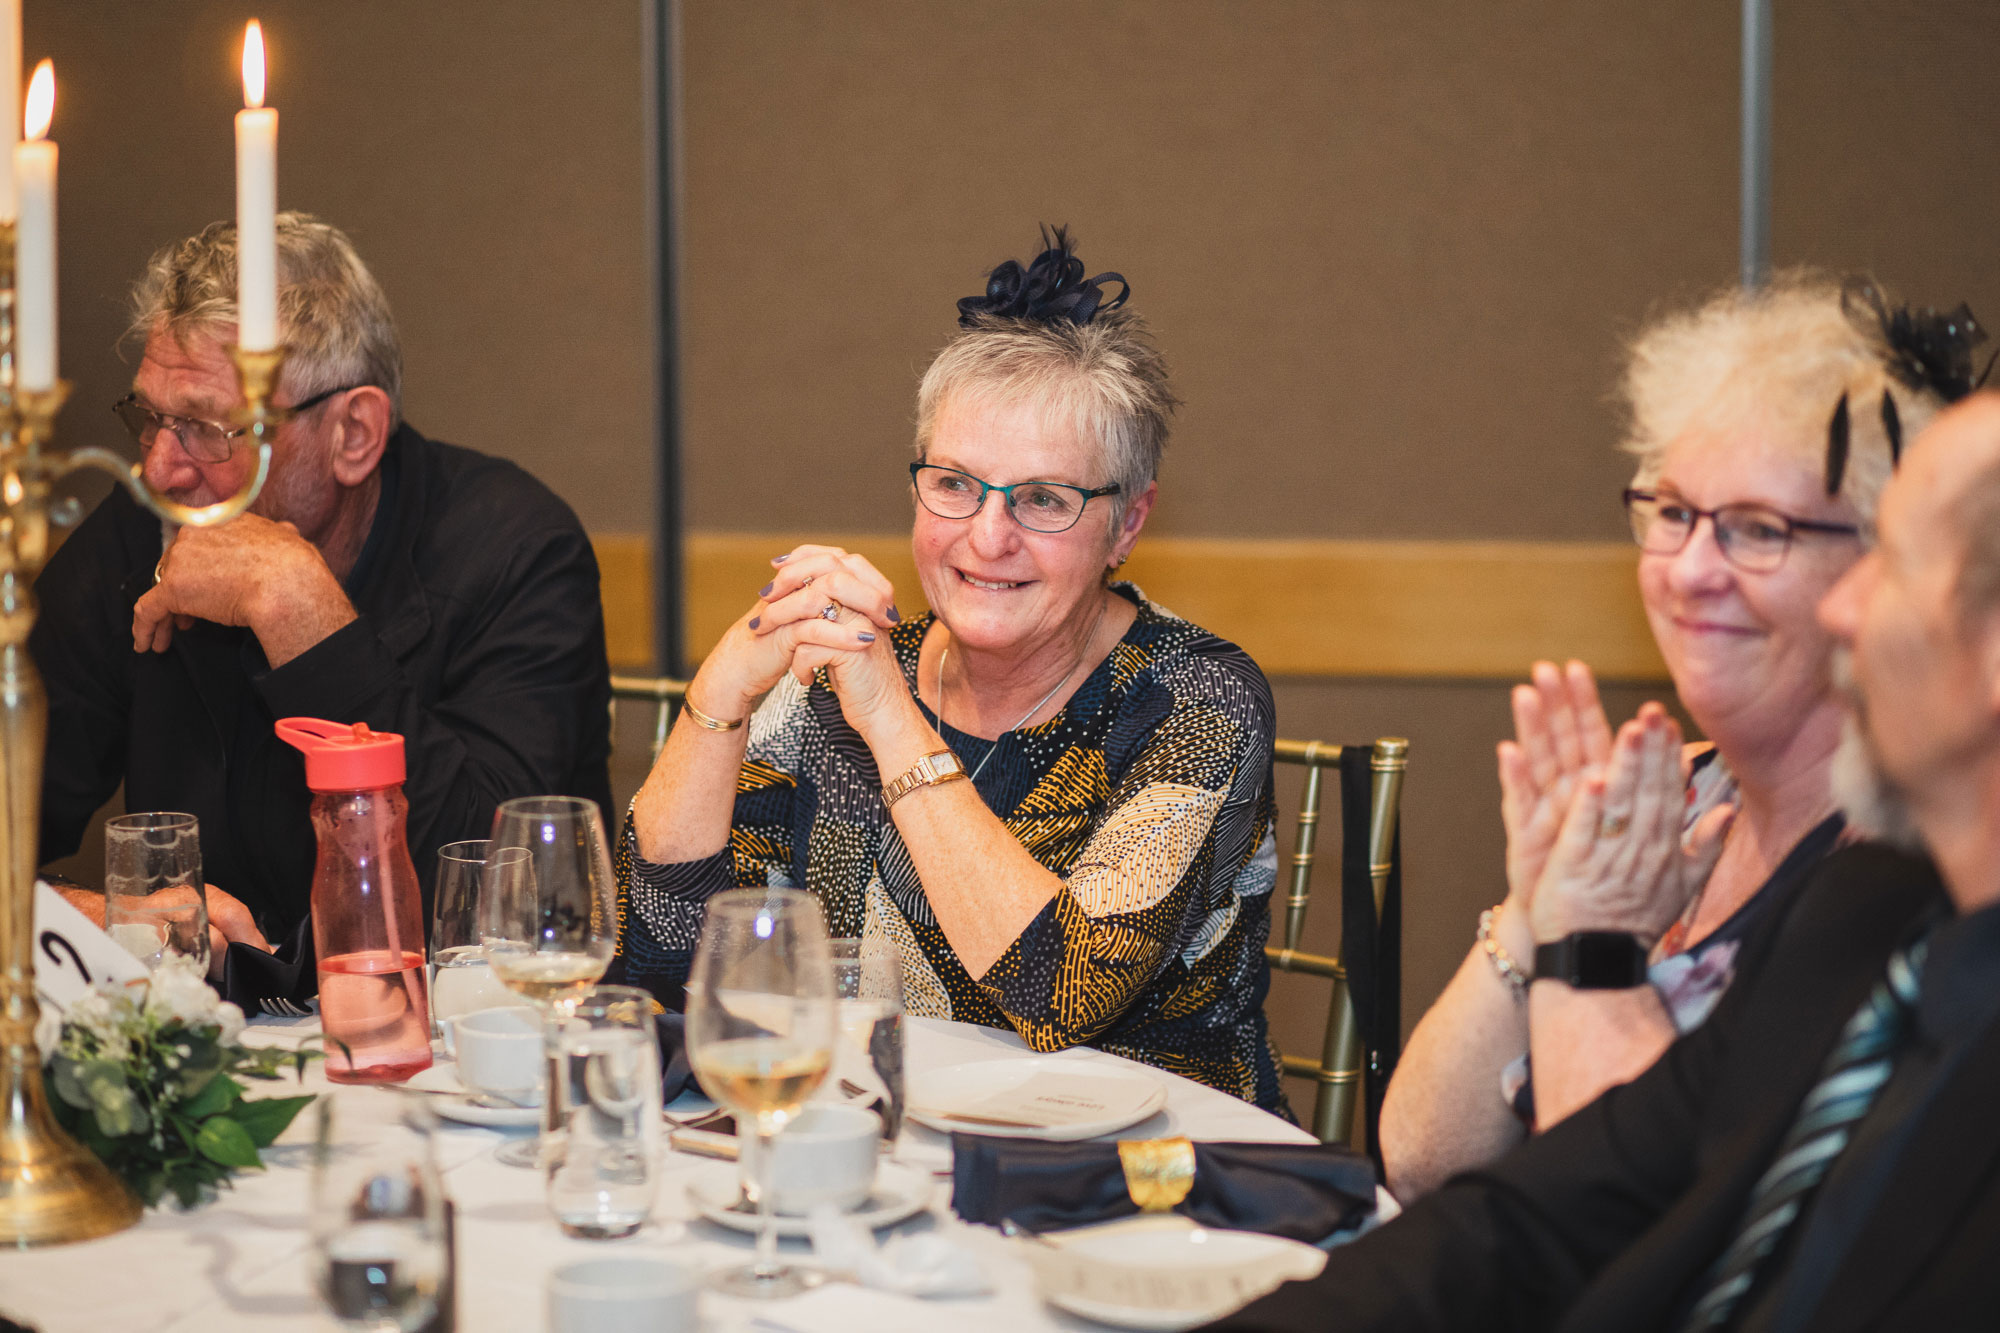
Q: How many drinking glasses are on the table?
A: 7